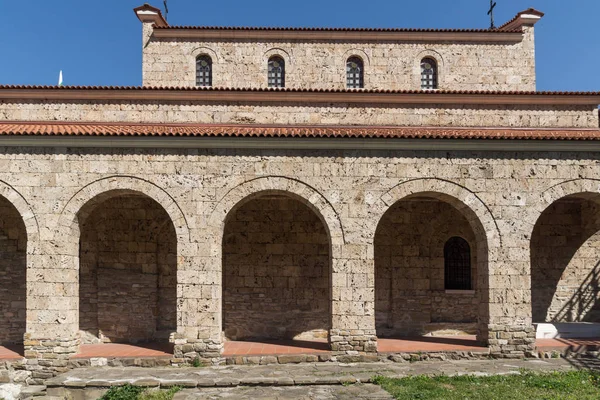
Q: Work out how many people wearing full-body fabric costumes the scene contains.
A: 0